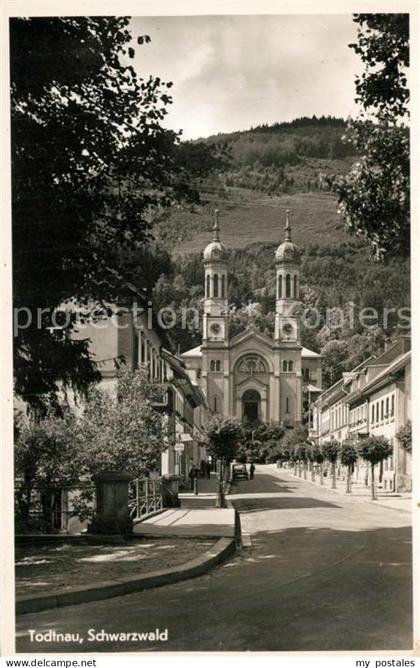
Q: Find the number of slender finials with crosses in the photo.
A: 2